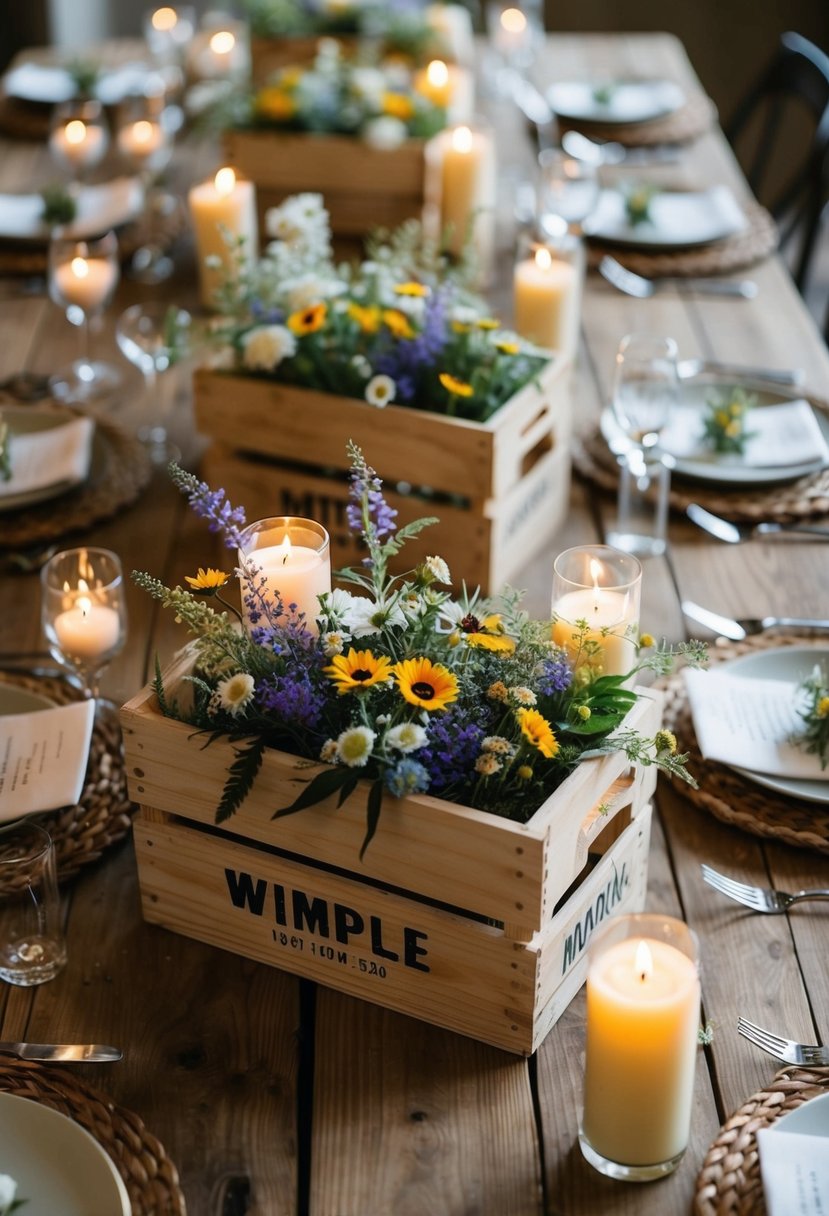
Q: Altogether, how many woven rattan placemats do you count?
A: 10